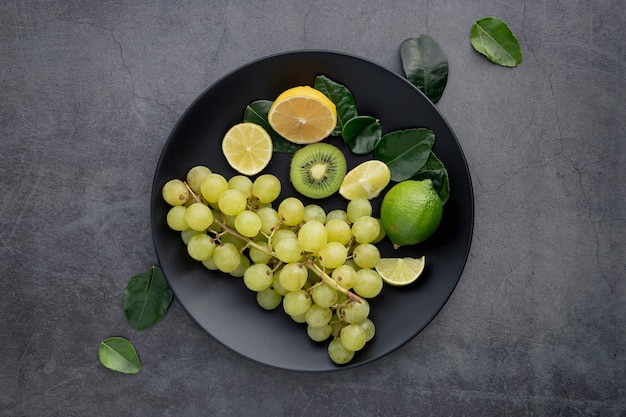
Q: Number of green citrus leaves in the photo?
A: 9